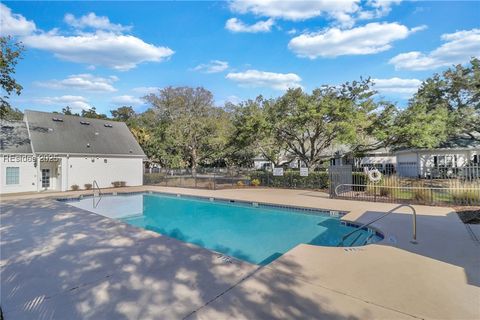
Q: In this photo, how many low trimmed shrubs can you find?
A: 4